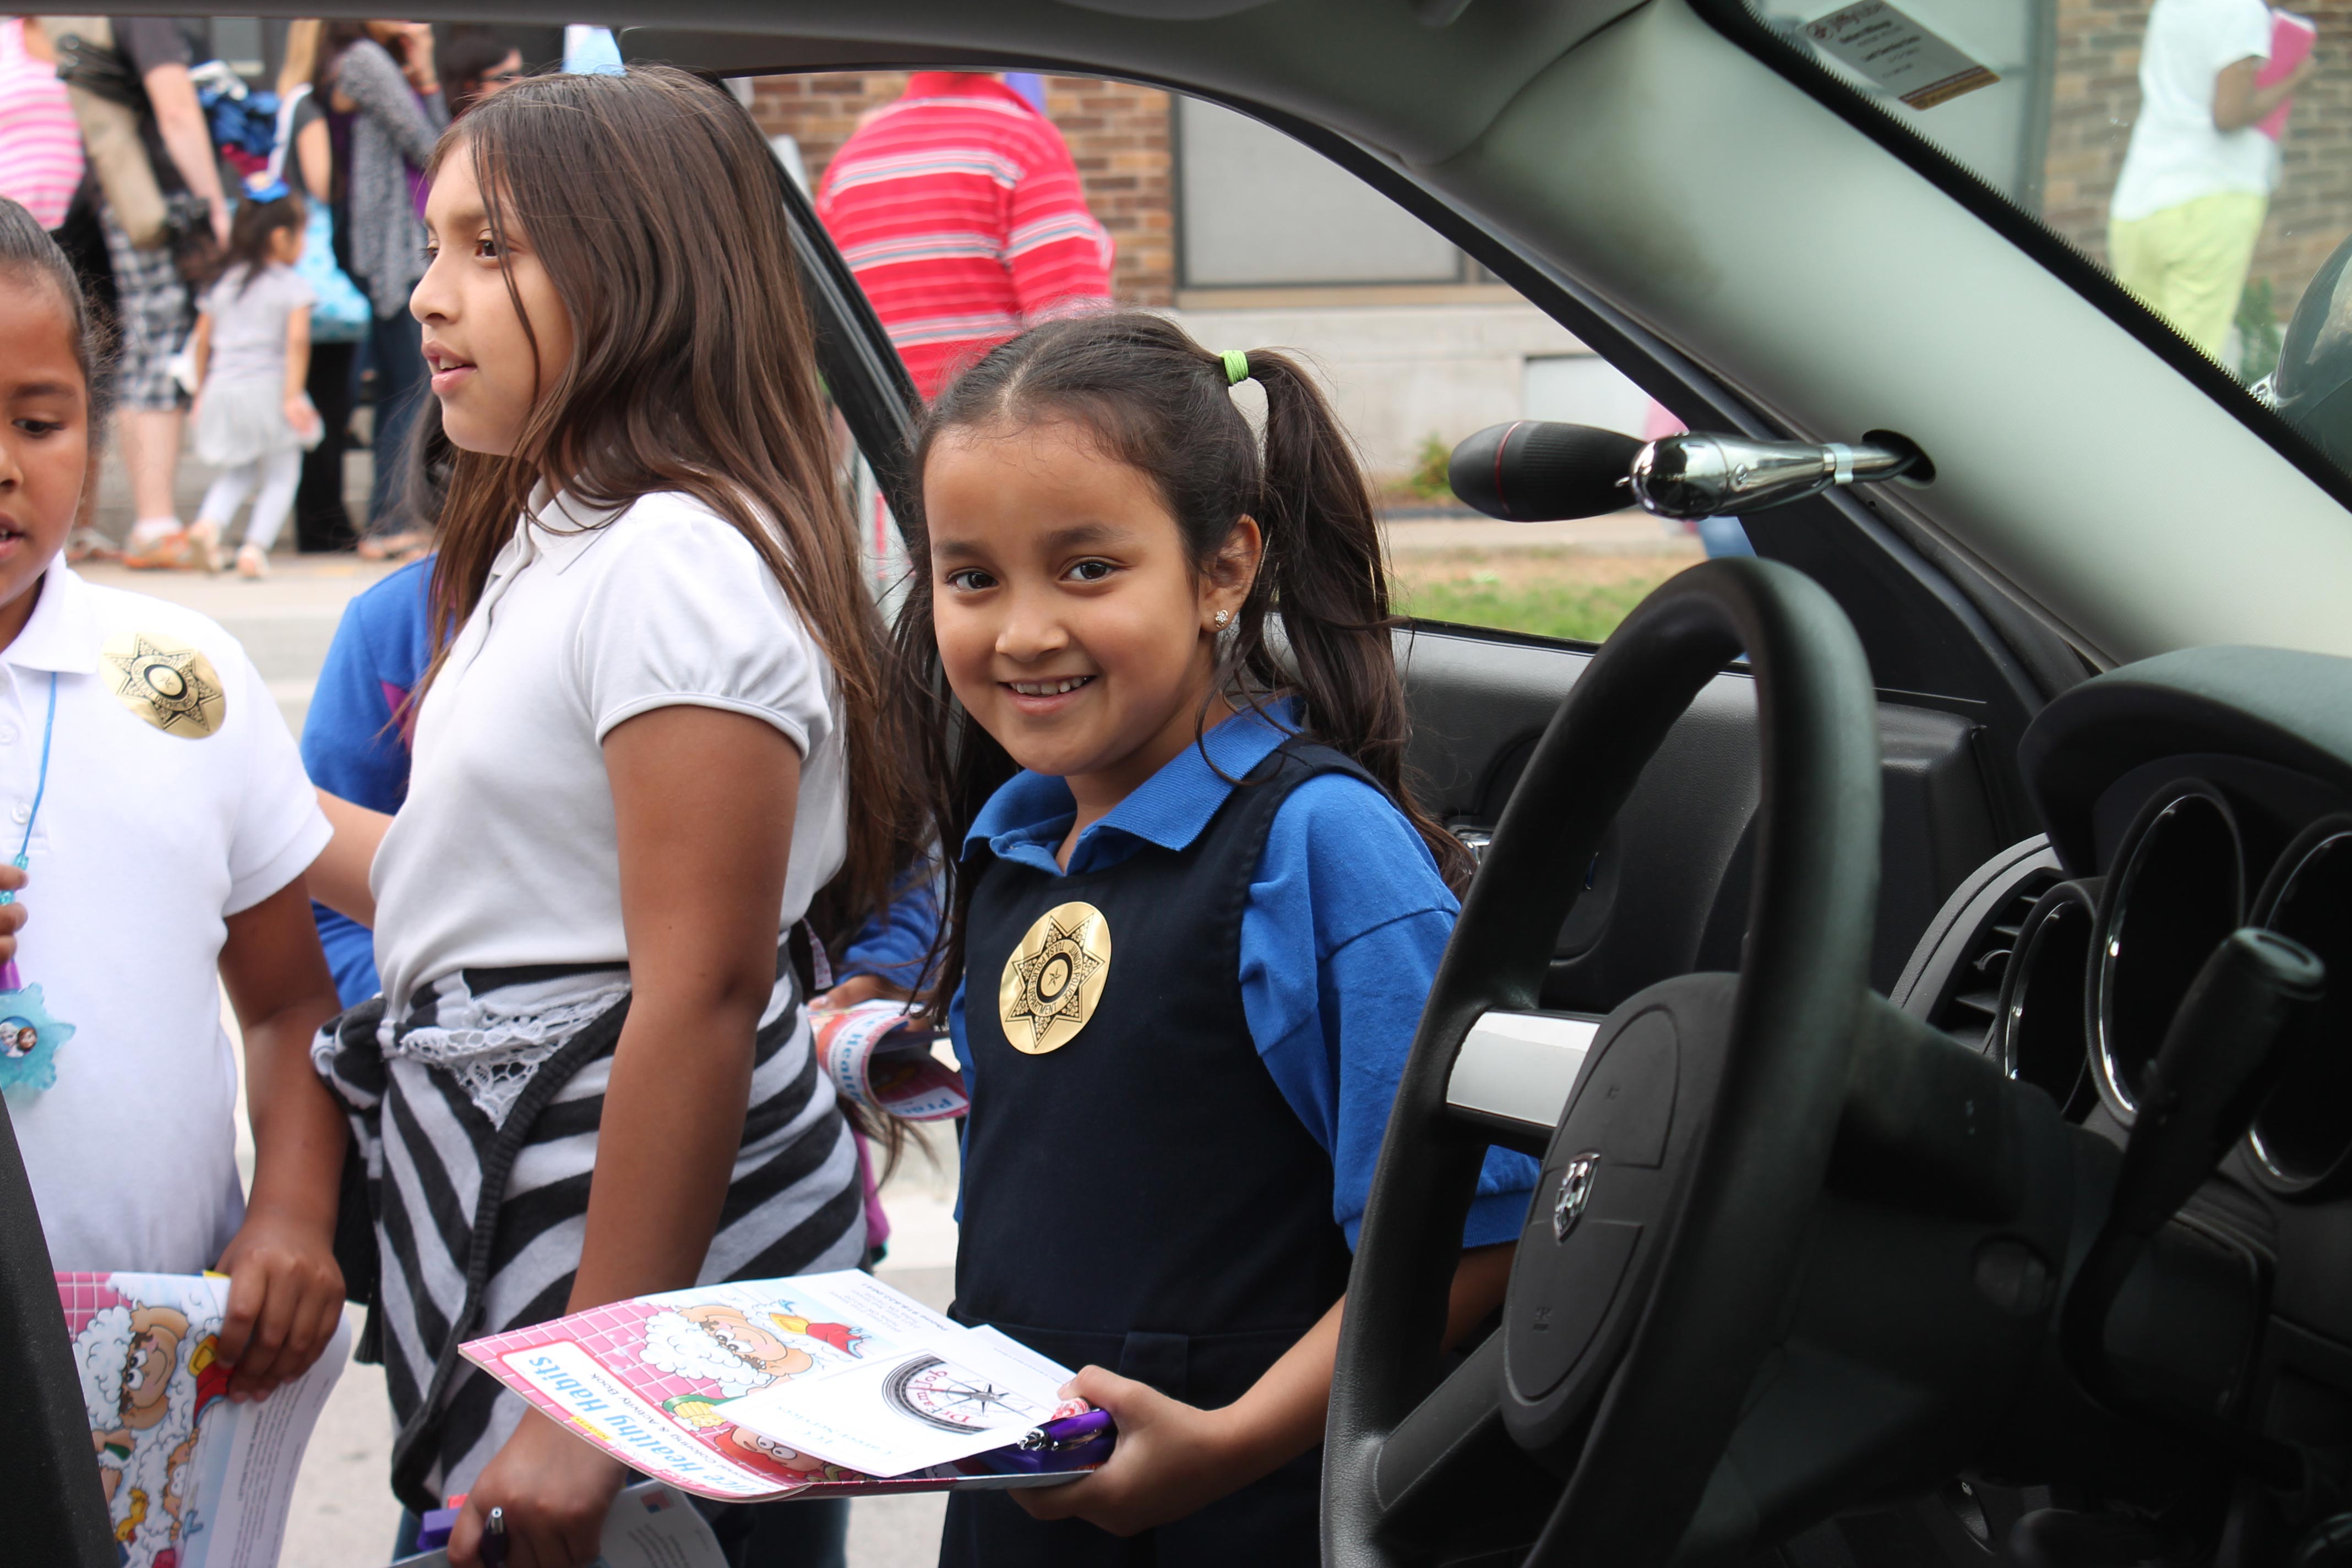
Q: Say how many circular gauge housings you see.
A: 3